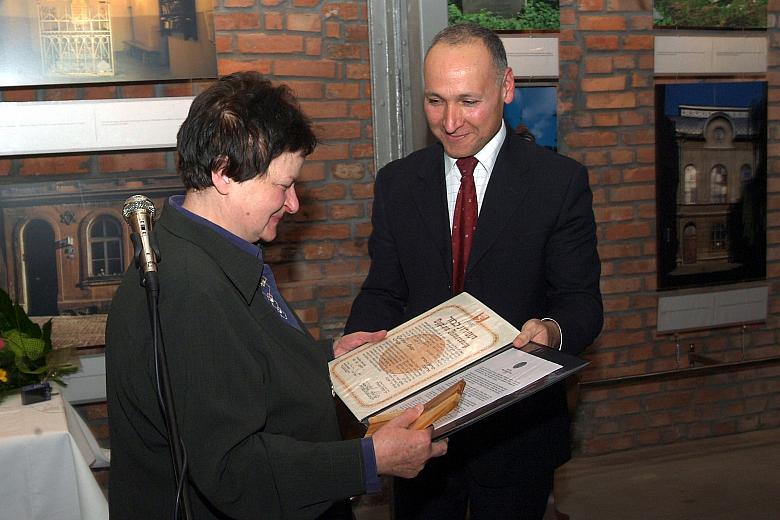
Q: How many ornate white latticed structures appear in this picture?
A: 1